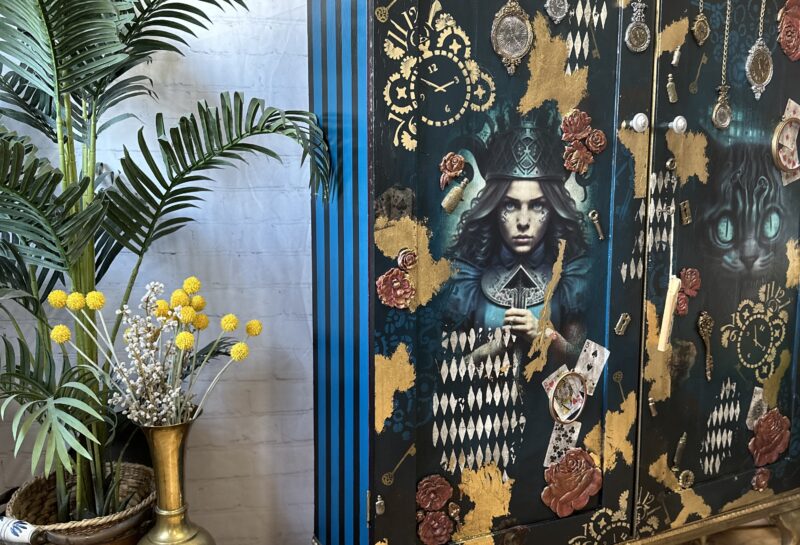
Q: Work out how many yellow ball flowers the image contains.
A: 14